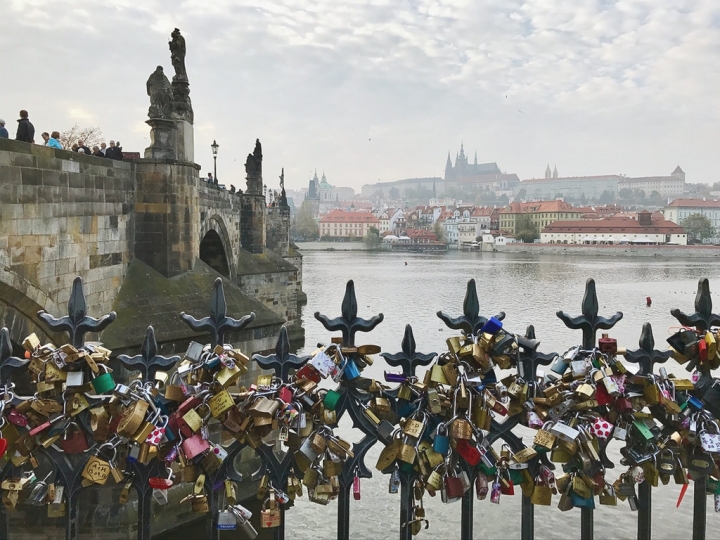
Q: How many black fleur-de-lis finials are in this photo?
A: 12